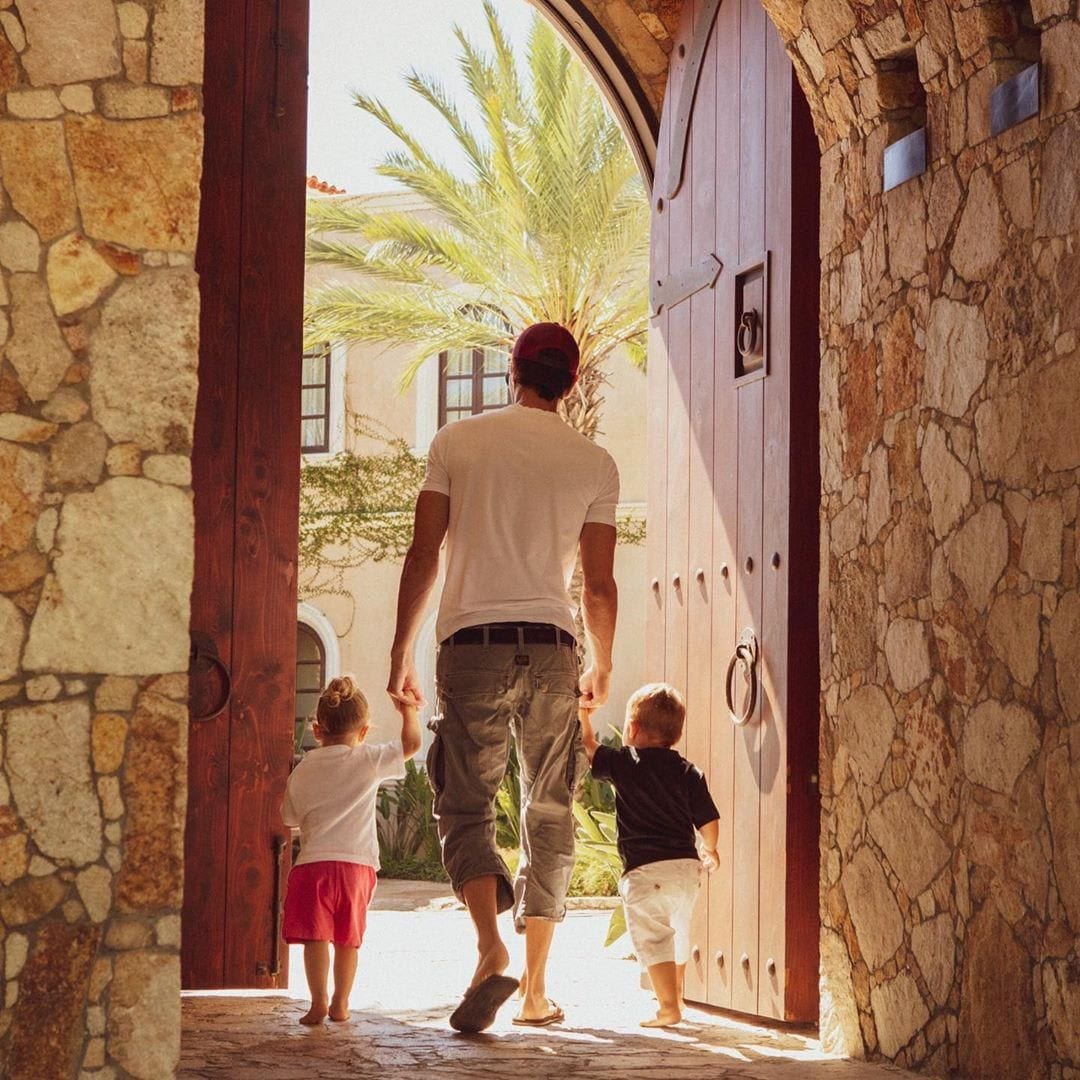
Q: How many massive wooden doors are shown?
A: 2